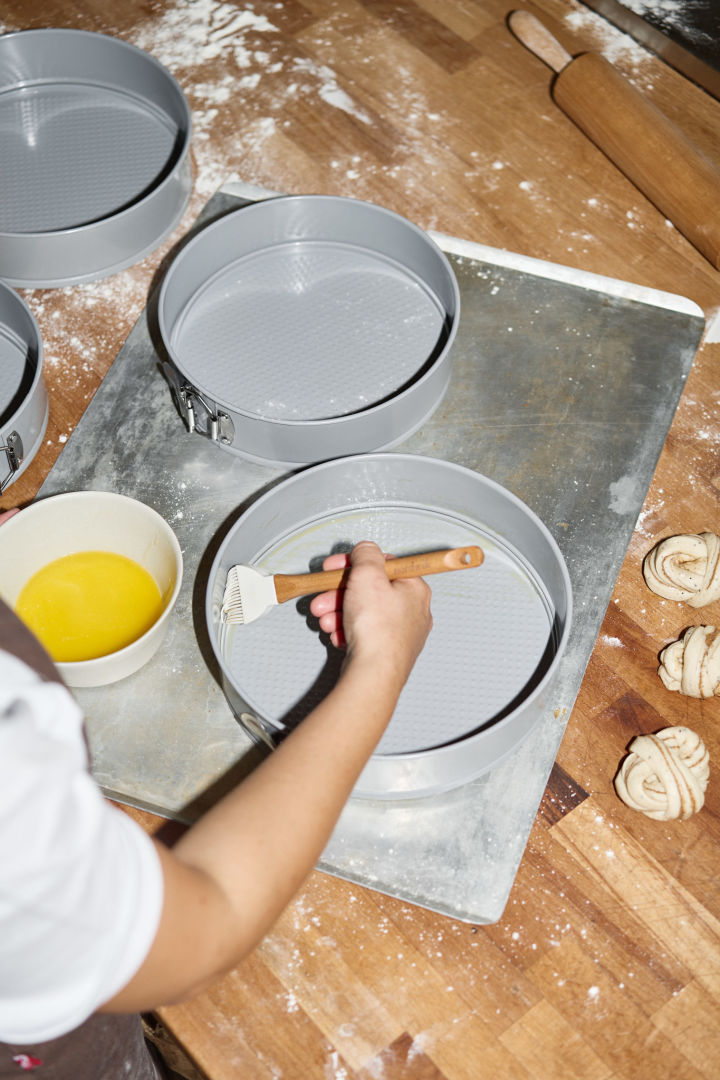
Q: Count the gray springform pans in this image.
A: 4